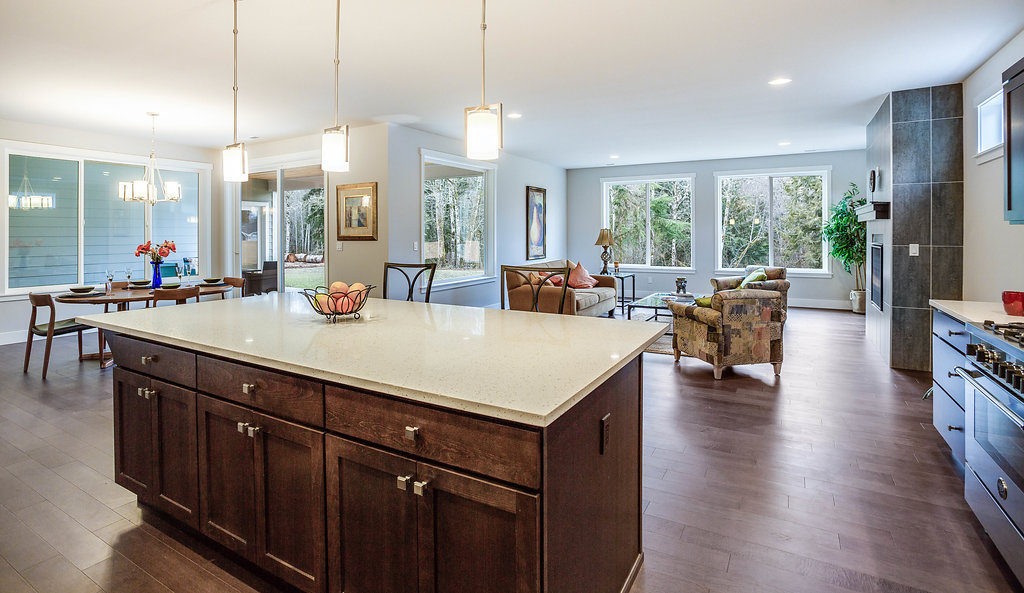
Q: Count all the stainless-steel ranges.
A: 1